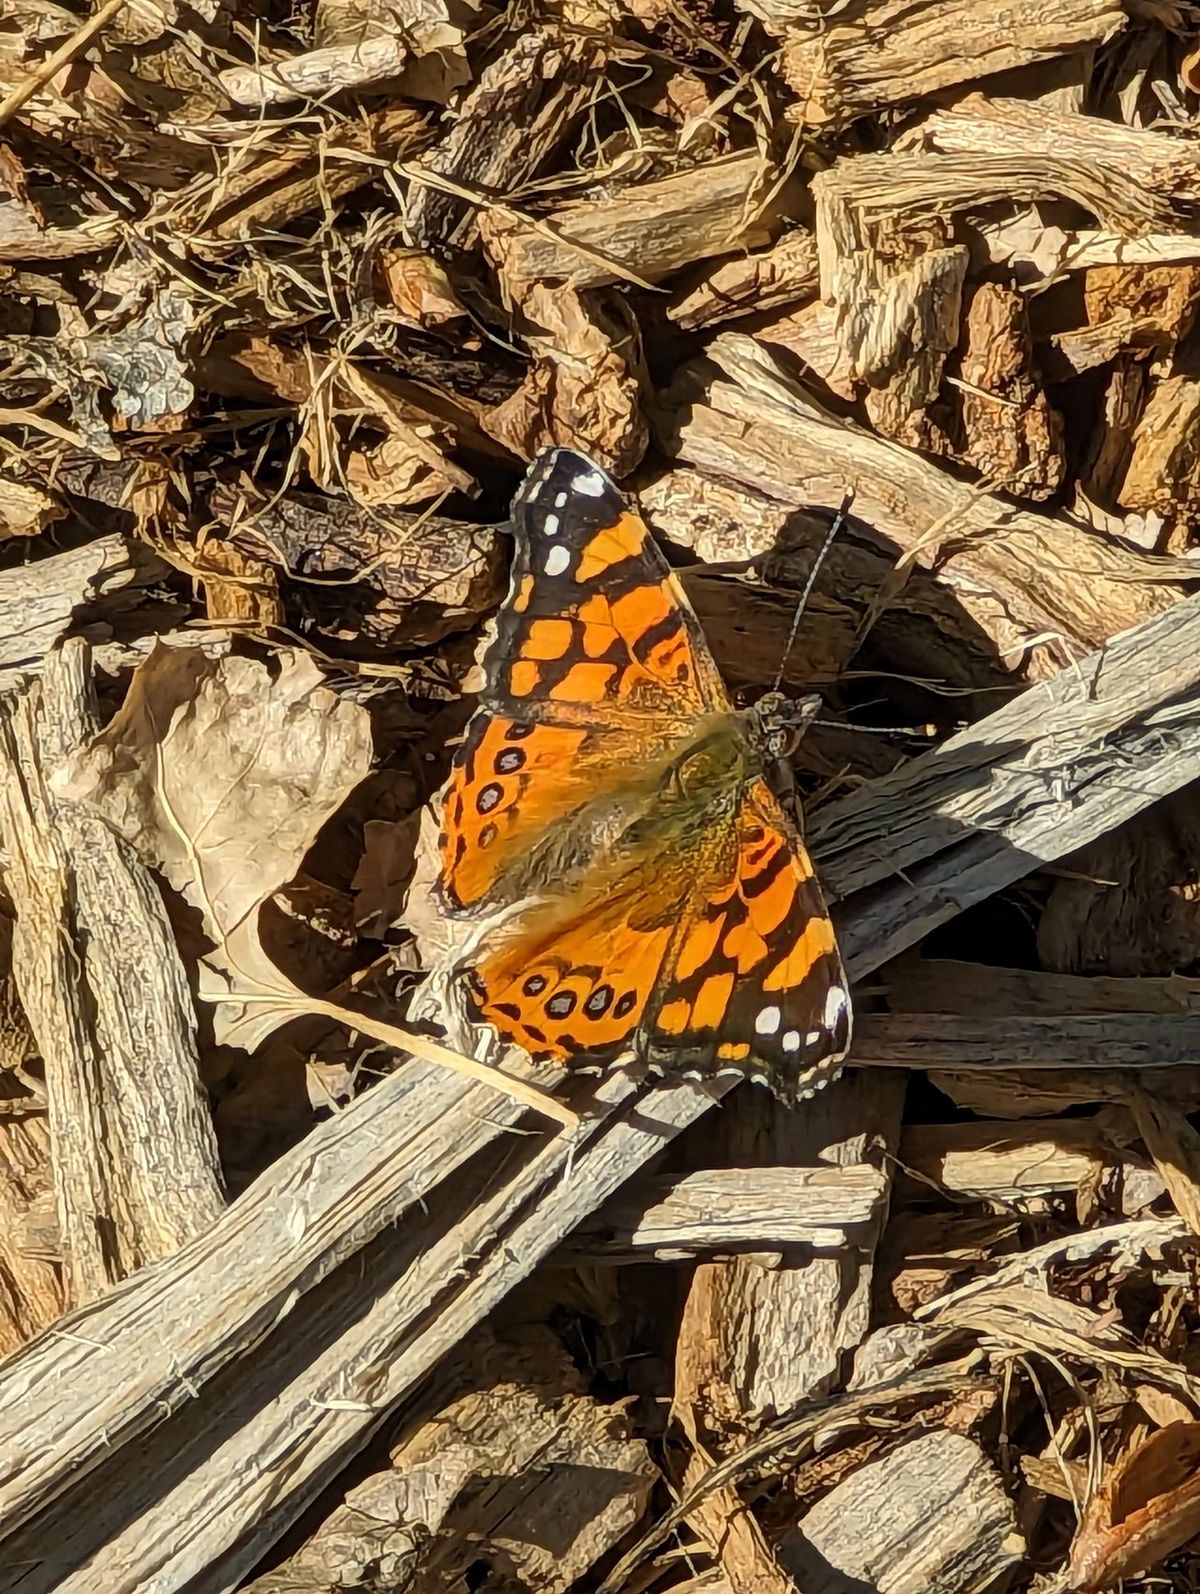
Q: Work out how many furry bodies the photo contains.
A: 1